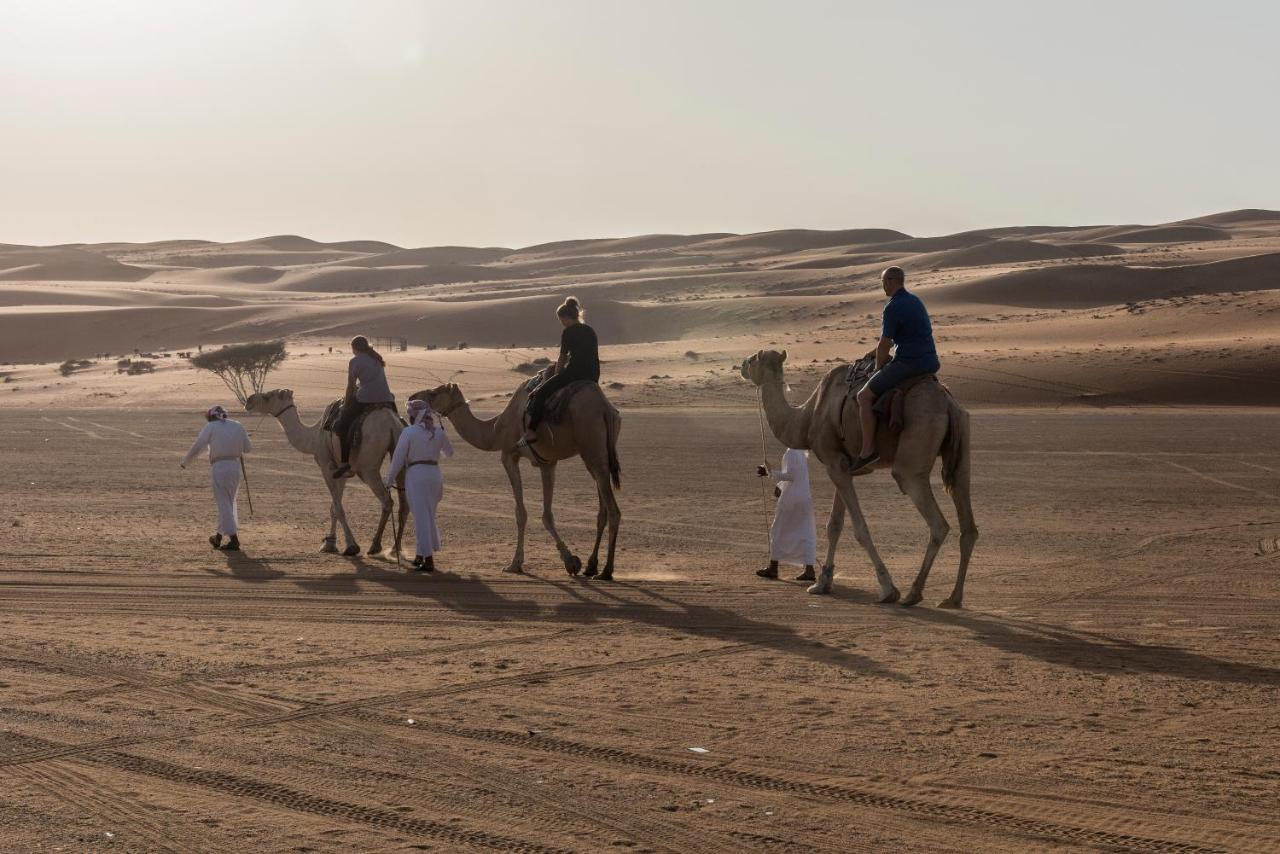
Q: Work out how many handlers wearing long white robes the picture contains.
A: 3